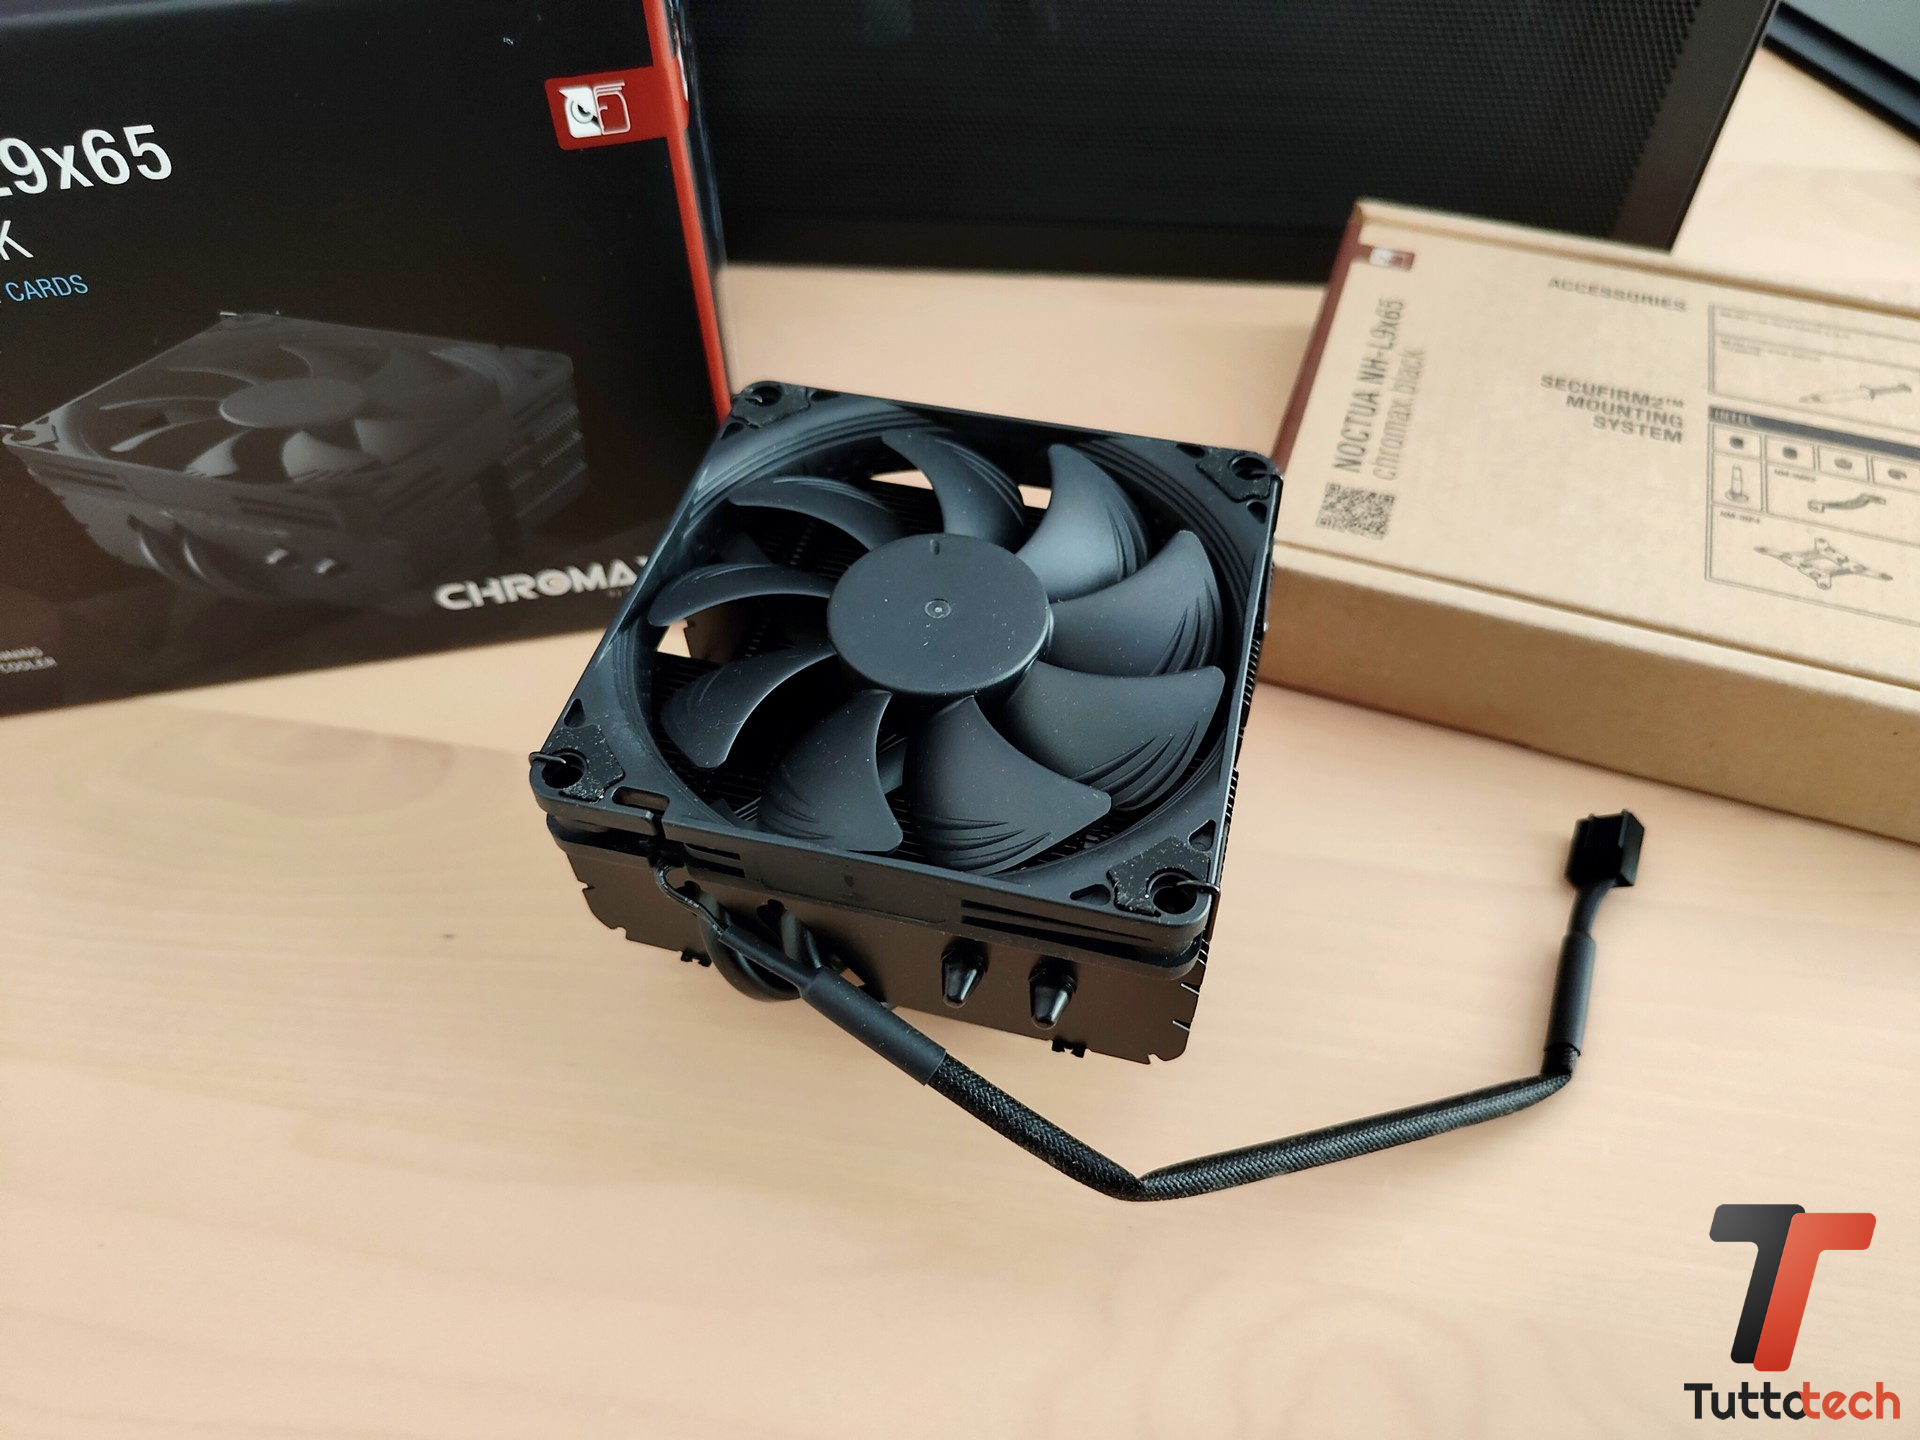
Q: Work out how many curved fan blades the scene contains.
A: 9